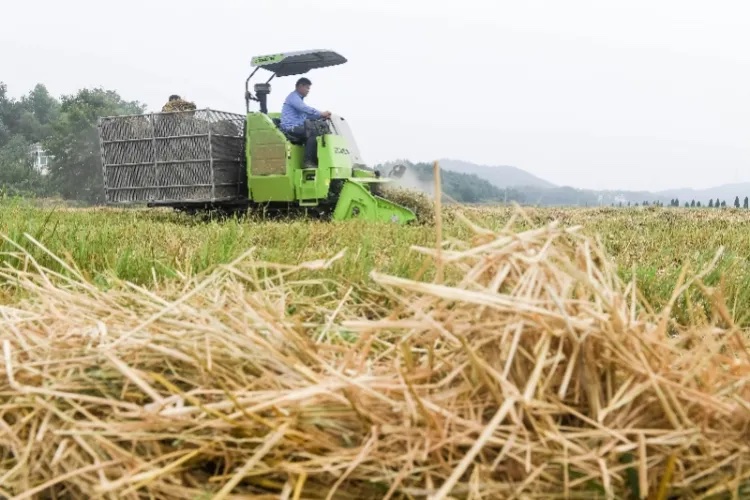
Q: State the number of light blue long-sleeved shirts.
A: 1